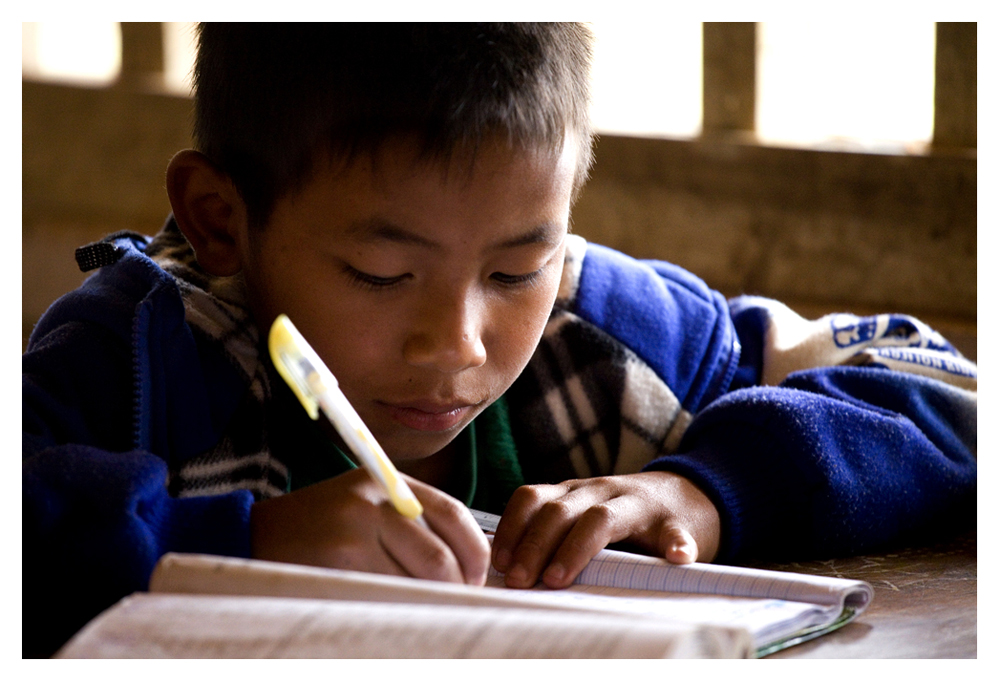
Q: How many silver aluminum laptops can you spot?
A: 0